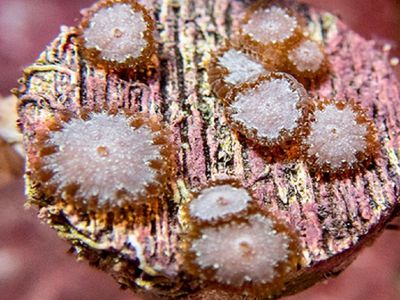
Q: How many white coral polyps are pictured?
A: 9